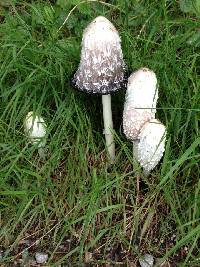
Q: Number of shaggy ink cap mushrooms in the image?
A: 4